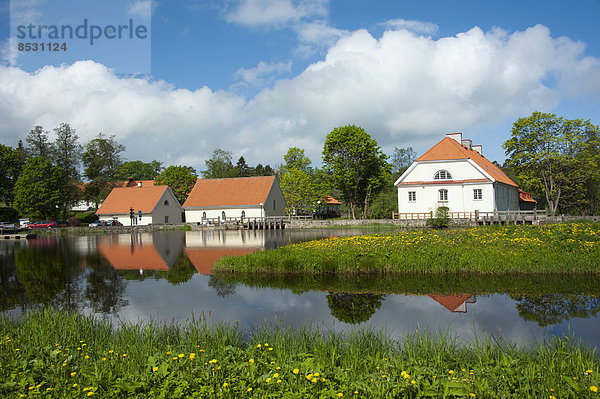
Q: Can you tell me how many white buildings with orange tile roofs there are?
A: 3